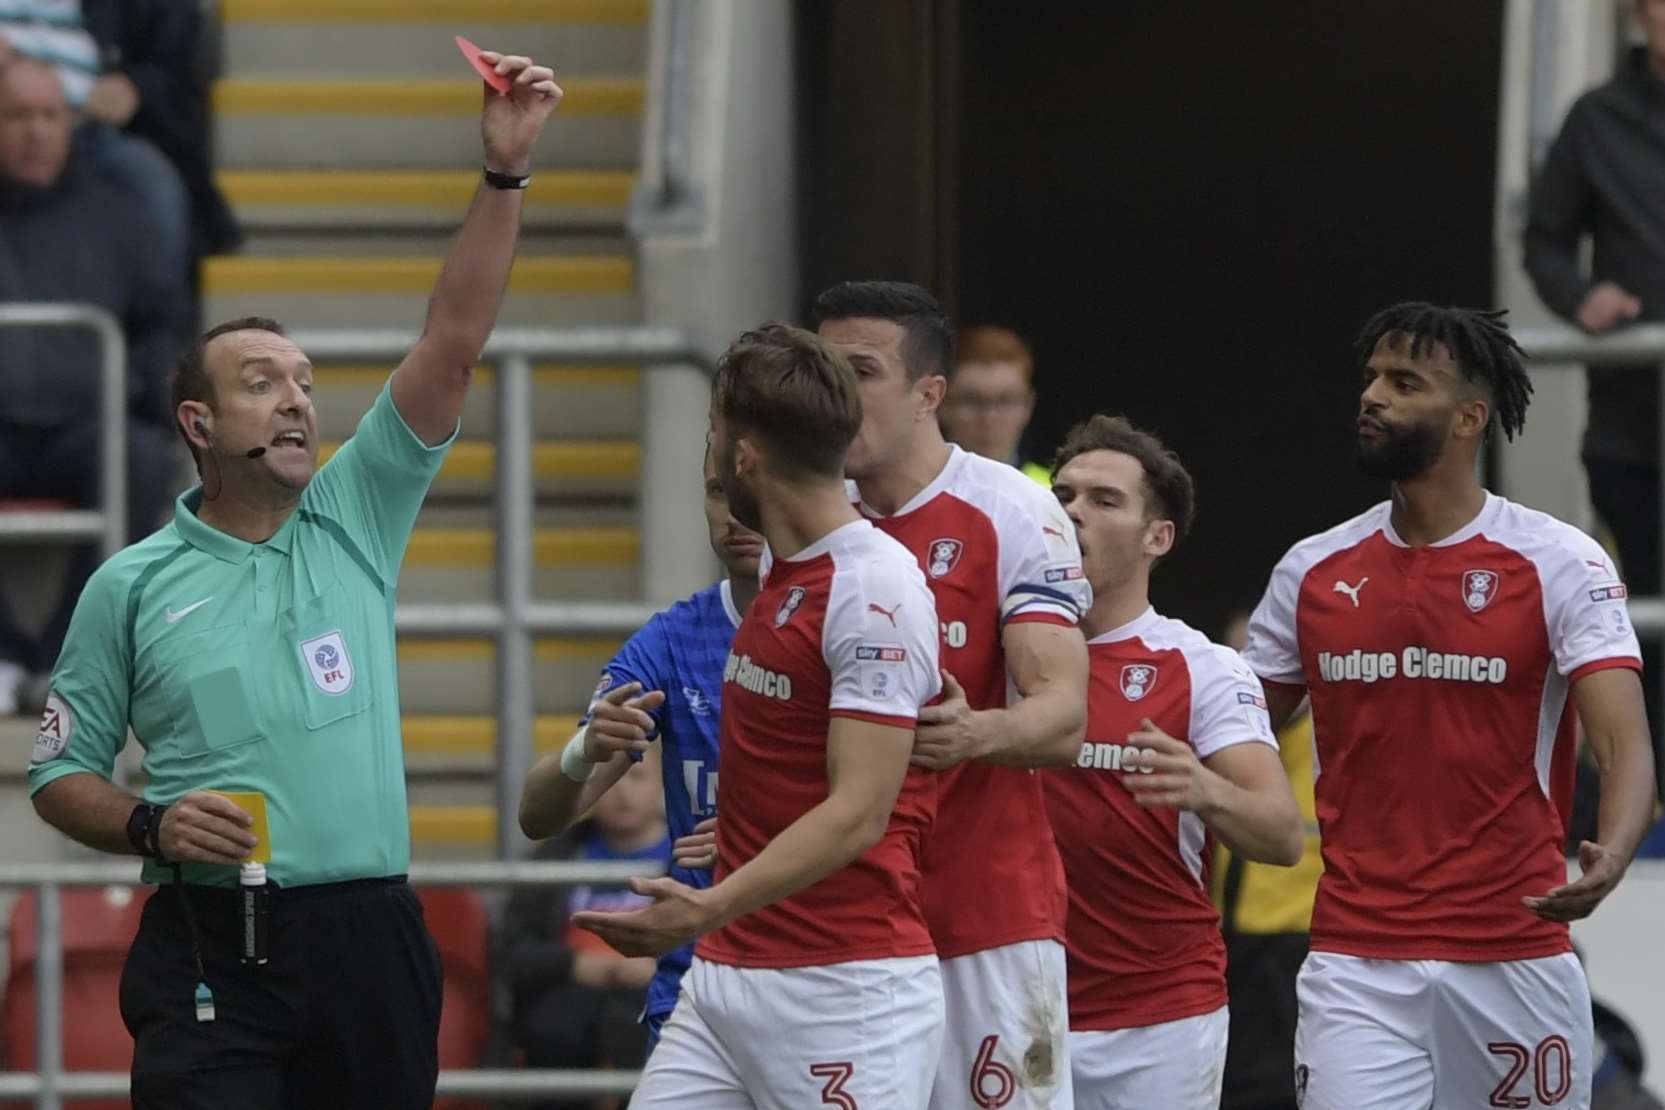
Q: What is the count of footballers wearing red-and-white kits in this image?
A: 4